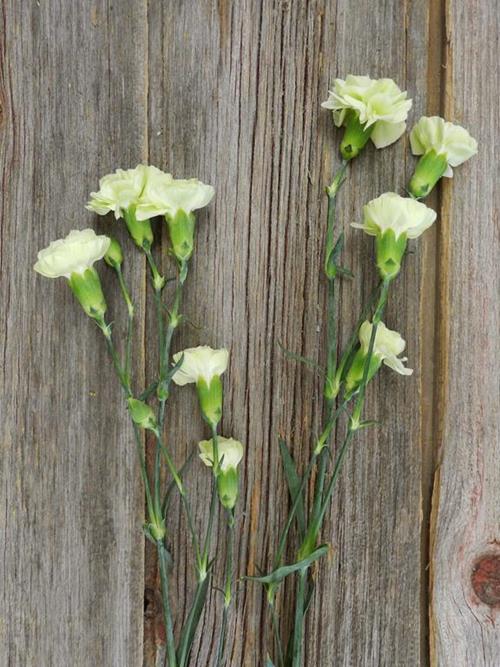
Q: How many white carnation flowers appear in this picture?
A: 9